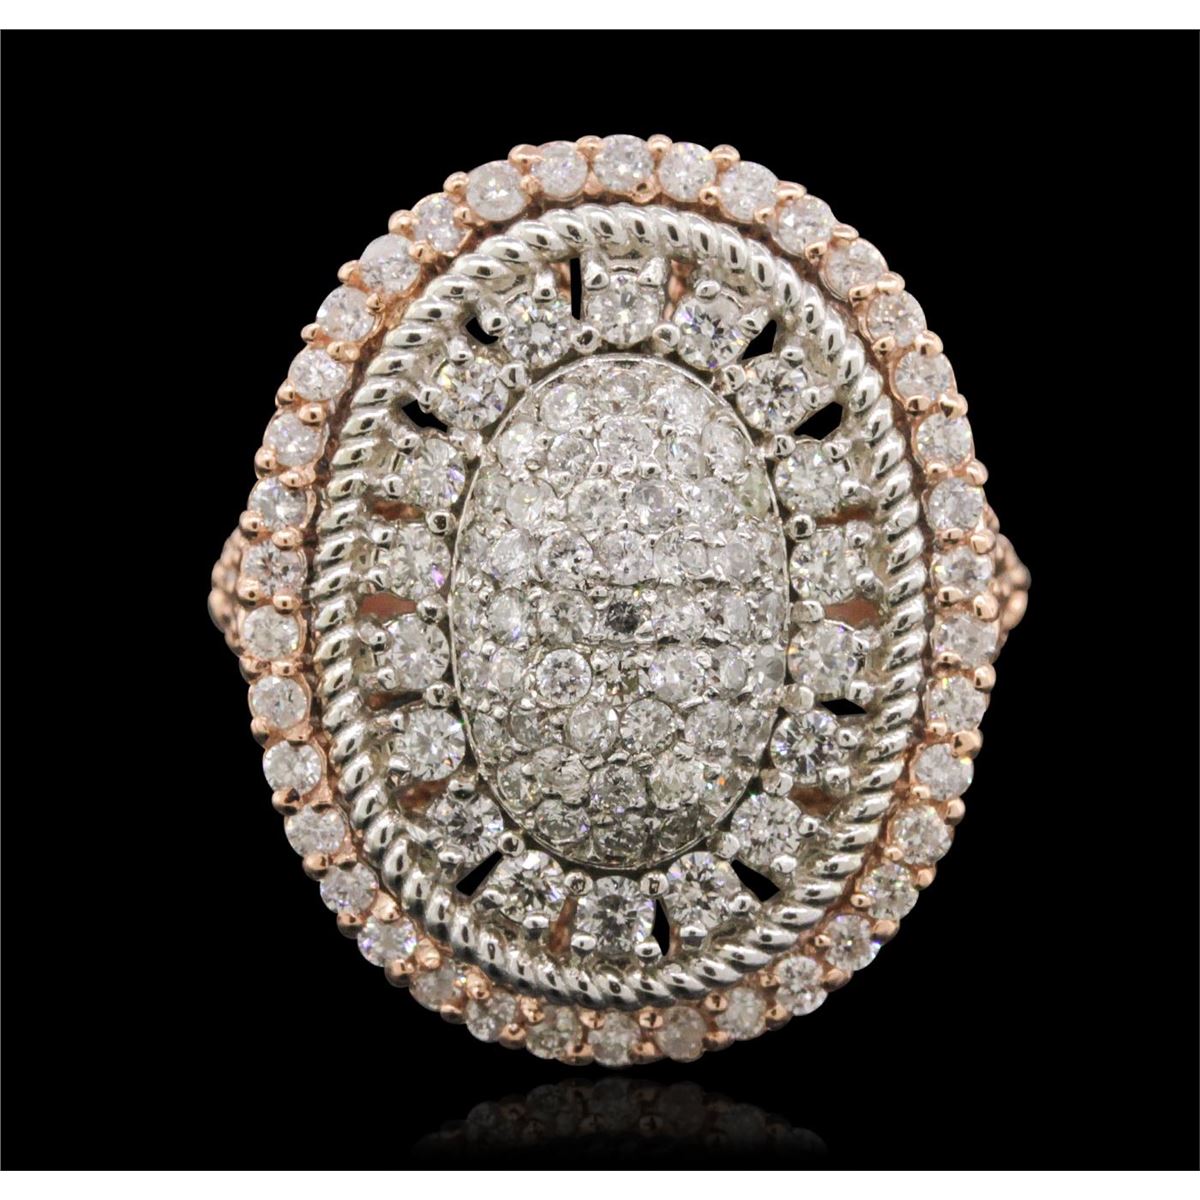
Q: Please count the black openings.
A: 9